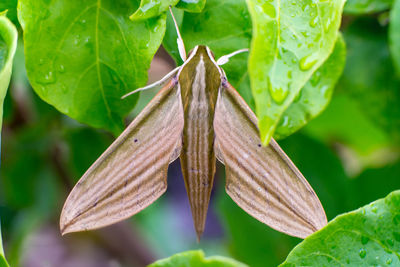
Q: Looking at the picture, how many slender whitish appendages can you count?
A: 3